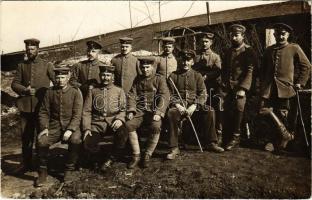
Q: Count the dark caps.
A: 11